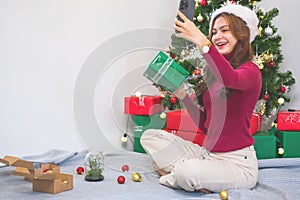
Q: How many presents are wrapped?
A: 9